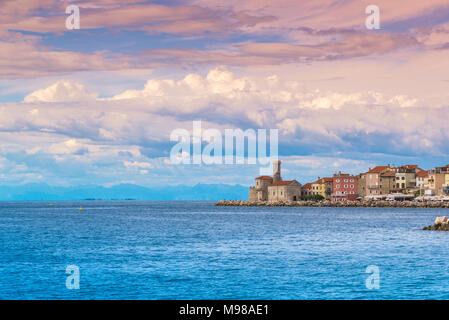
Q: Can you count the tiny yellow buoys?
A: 2